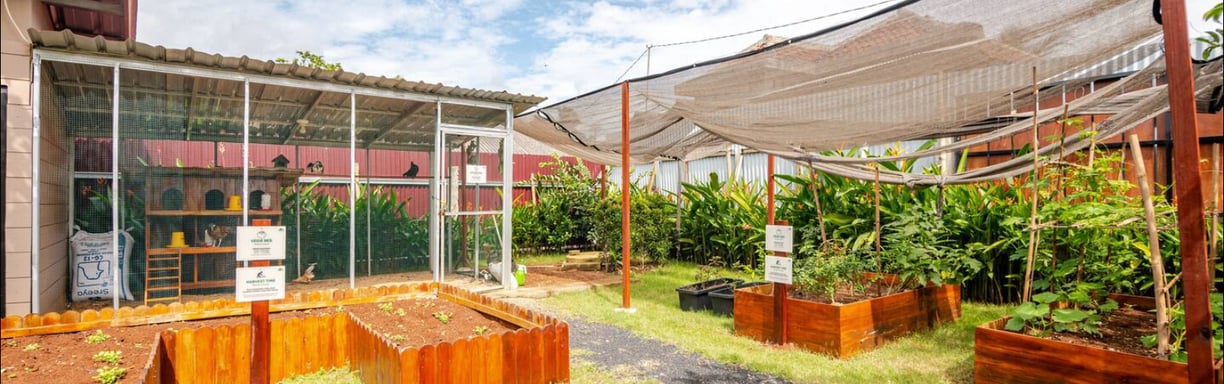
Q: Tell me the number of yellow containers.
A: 2